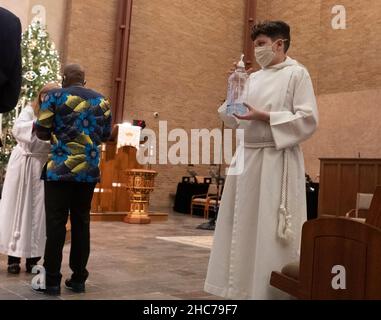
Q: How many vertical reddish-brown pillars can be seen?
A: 2